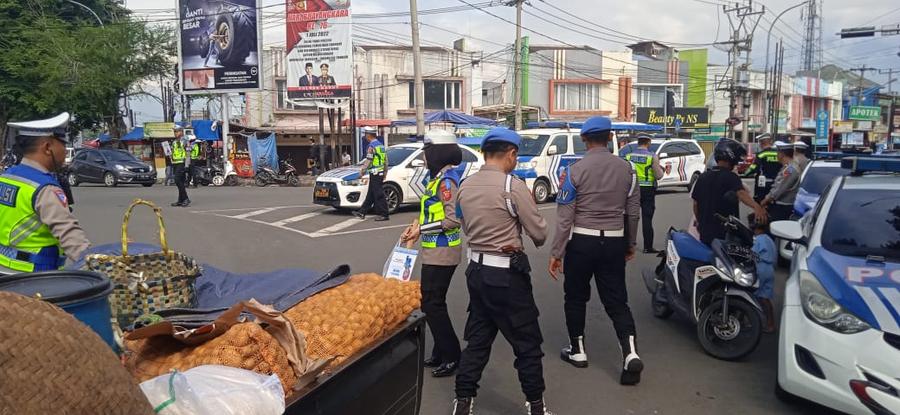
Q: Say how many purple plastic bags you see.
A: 0